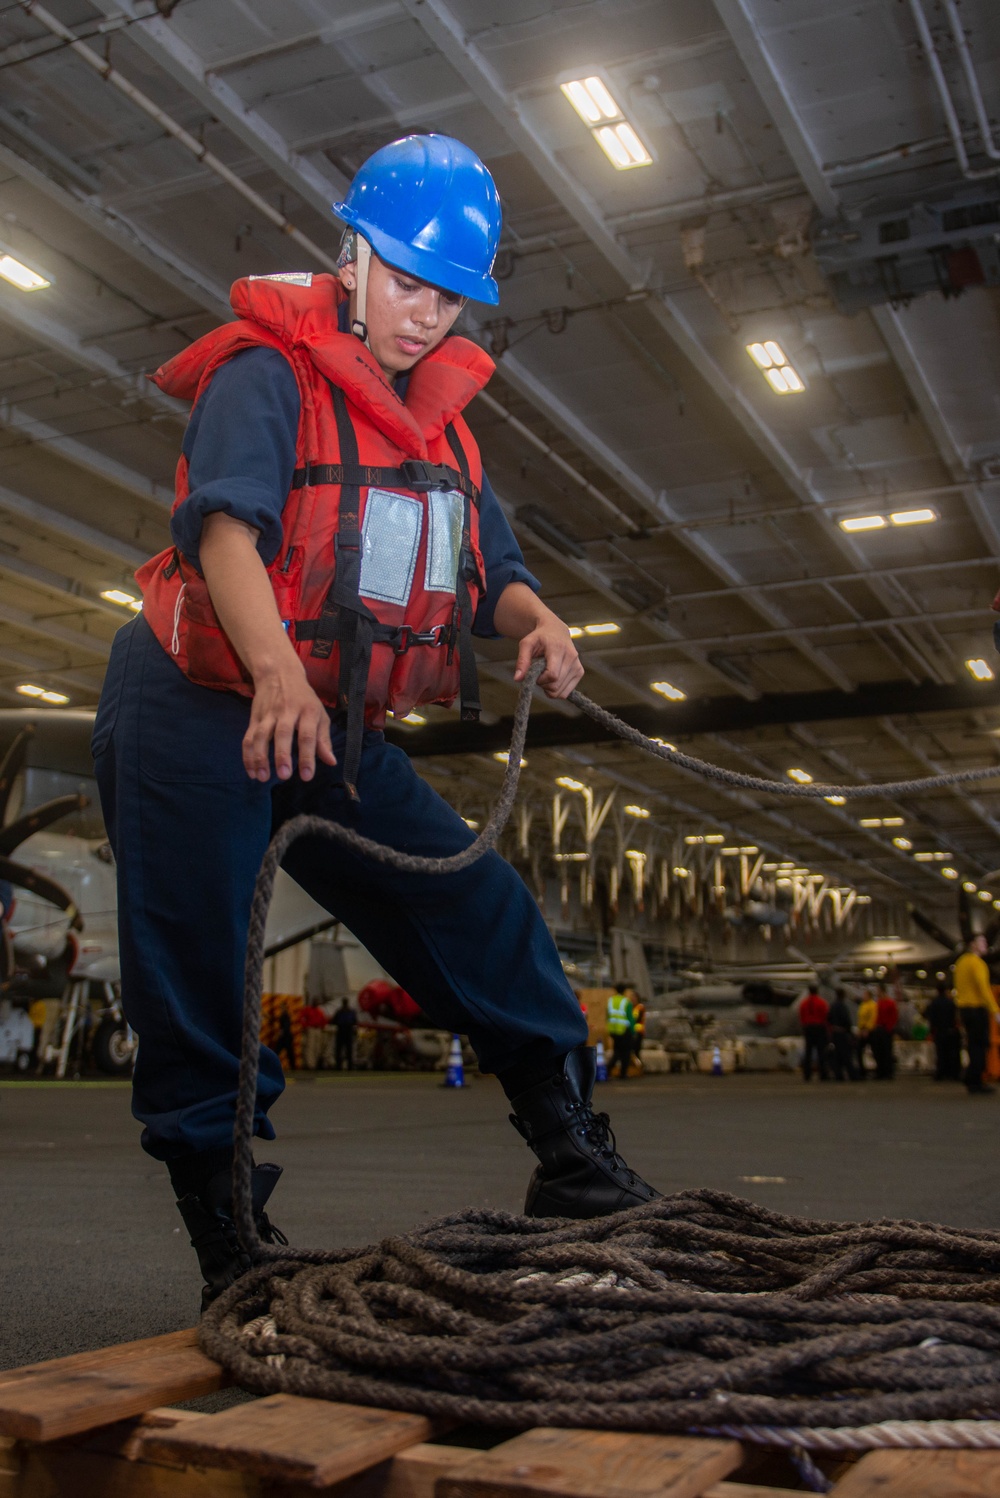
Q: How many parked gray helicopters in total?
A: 1